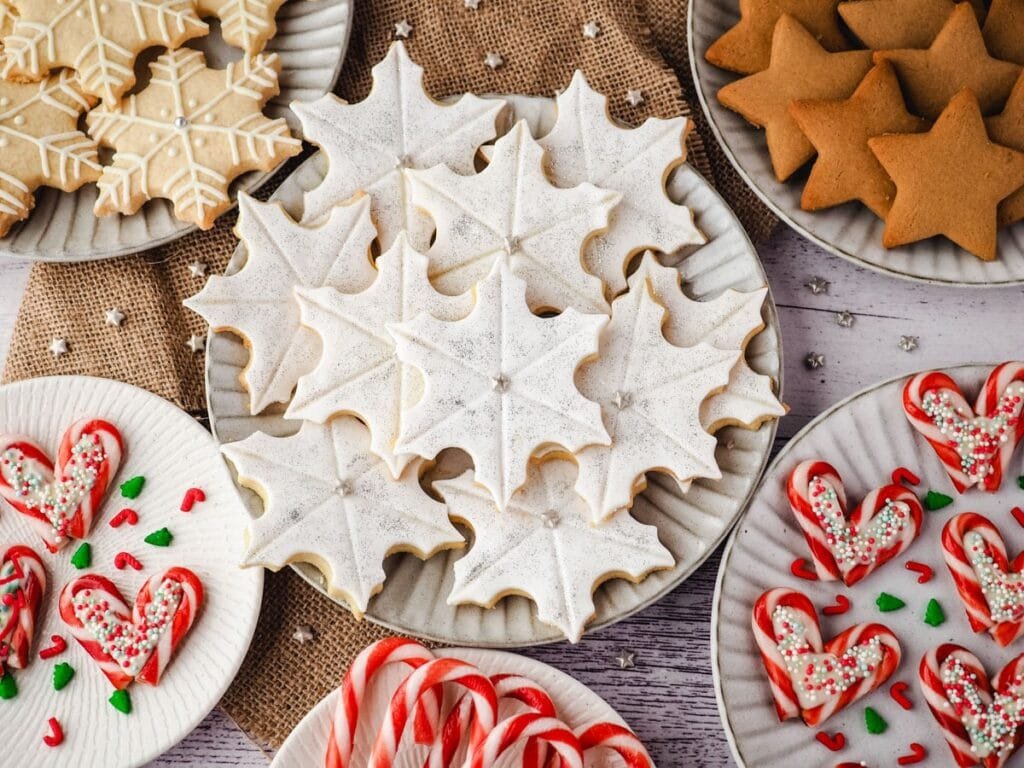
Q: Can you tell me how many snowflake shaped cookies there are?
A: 14